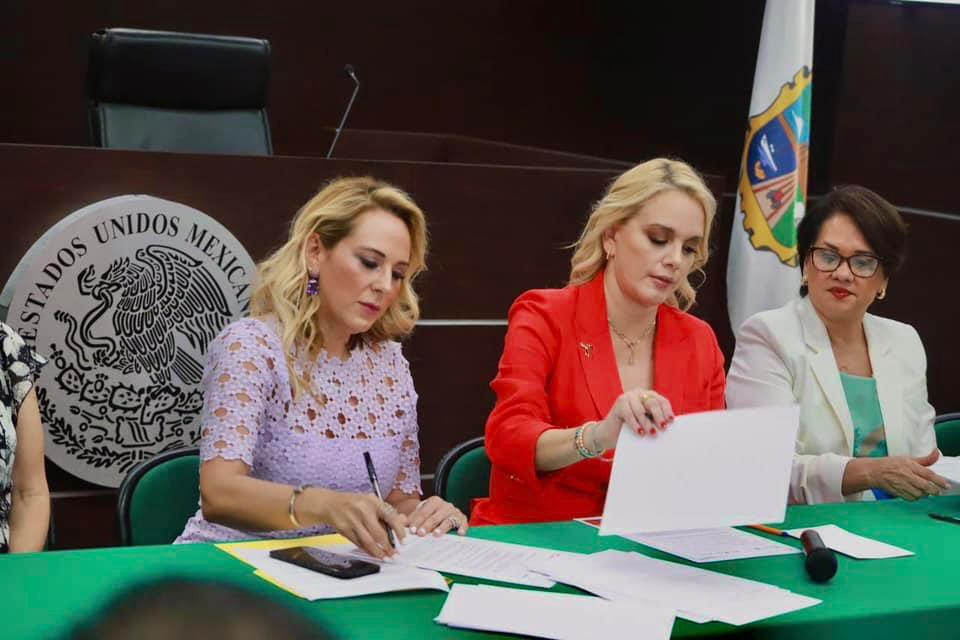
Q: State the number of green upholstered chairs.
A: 3